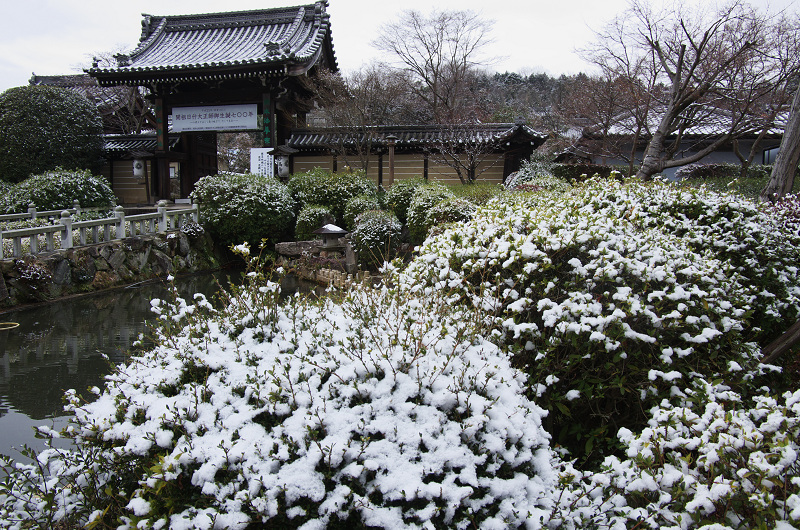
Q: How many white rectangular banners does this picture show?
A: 2